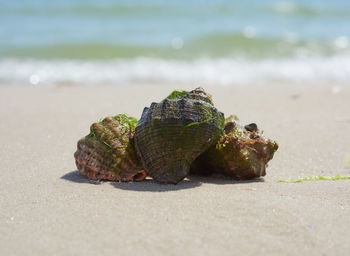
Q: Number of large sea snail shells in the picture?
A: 3